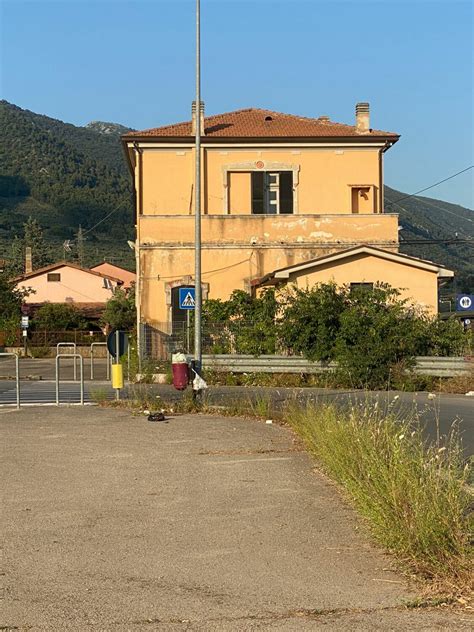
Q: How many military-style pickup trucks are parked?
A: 0